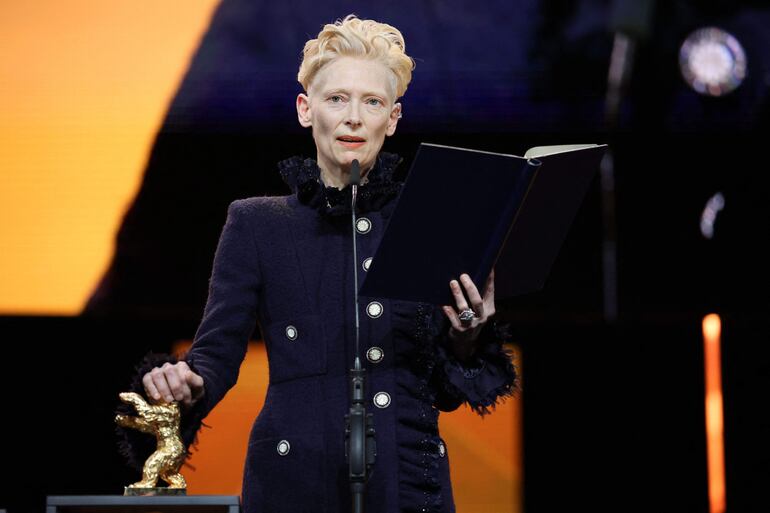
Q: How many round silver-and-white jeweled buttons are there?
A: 8